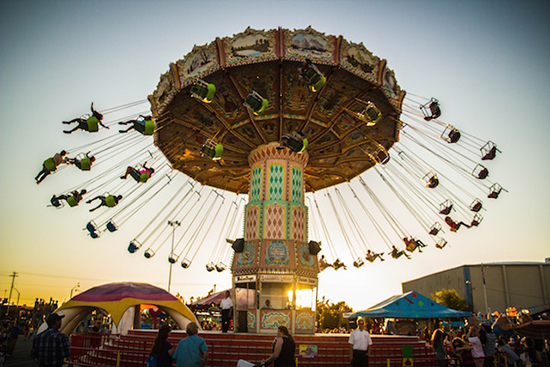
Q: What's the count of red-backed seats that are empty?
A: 11